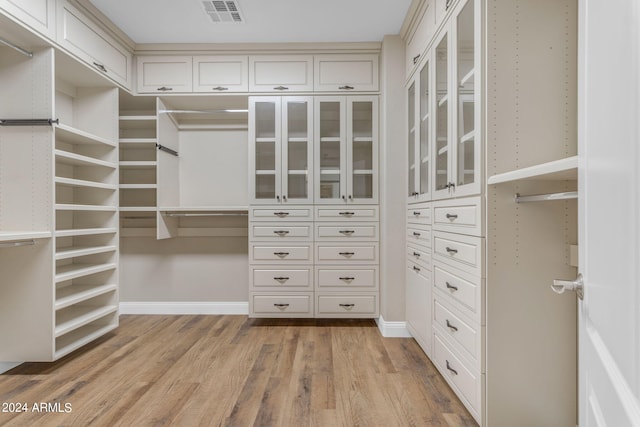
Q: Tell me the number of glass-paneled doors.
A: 8